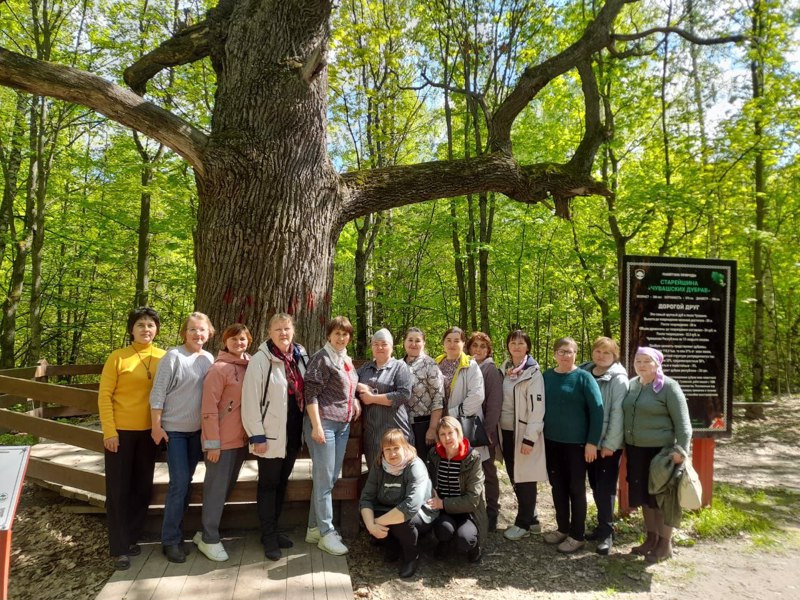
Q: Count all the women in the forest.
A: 15